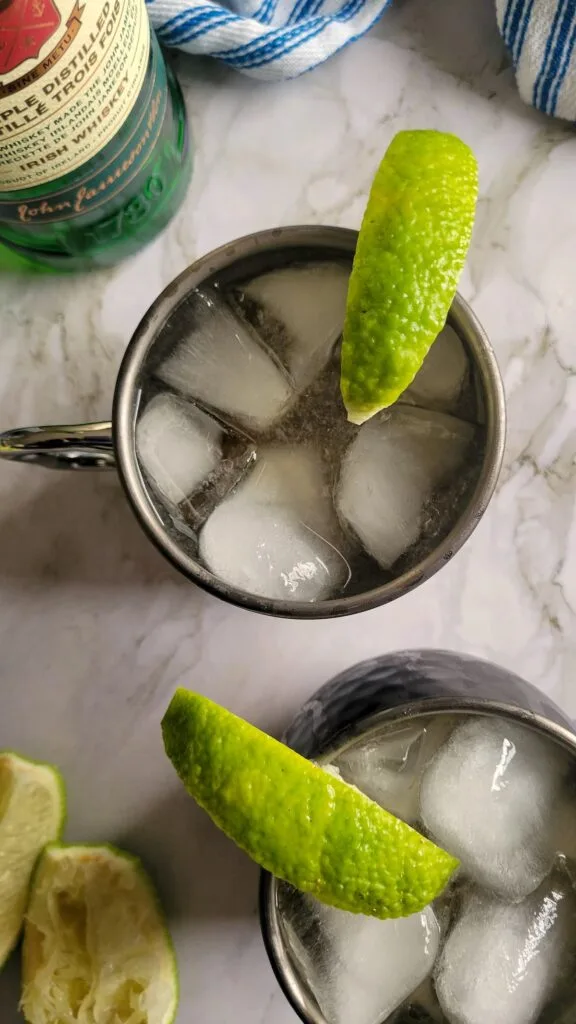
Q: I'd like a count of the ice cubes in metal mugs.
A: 10